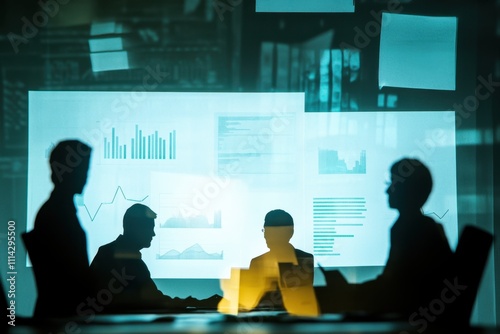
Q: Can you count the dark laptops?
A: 1